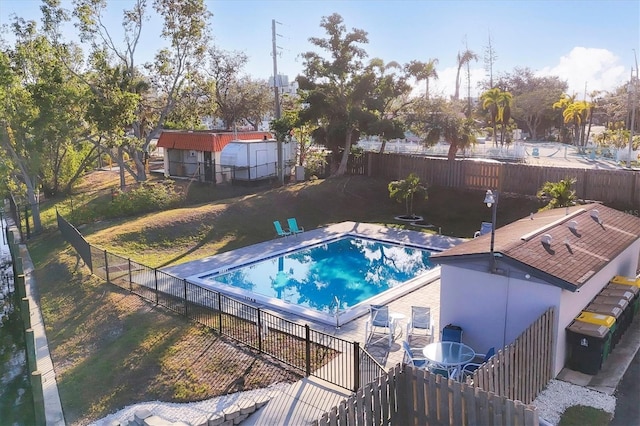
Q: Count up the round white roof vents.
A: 3